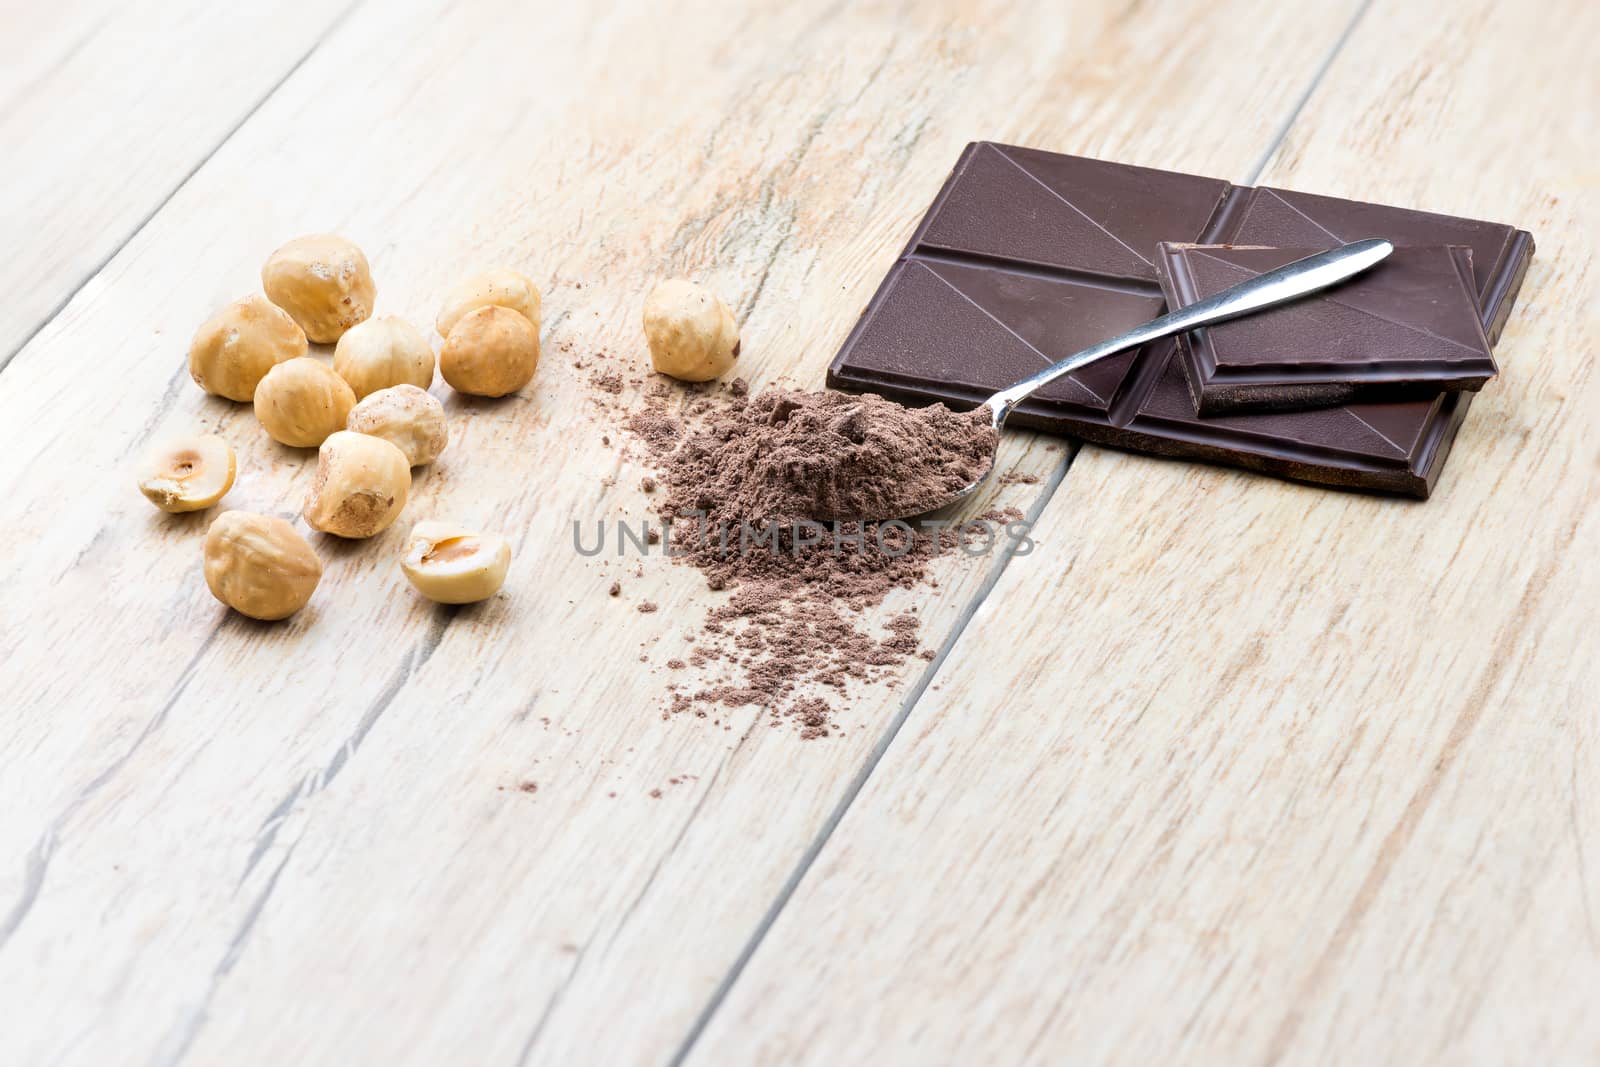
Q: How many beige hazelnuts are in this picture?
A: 12